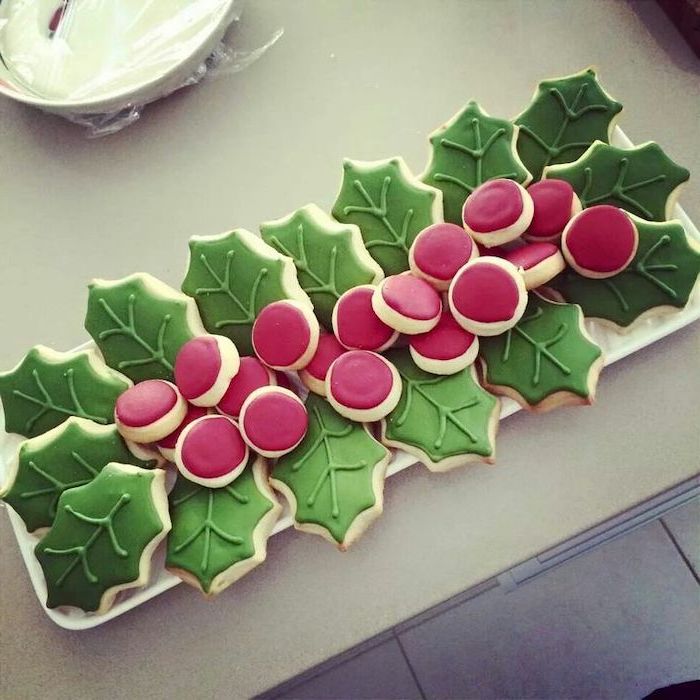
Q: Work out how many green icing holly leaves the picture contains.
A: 15